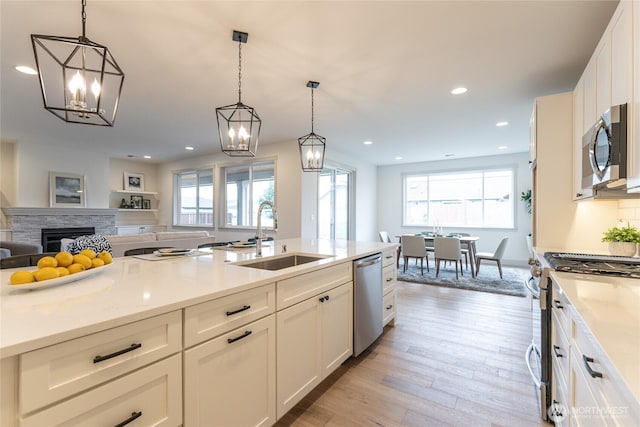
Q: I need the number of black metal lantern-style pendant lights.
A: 3